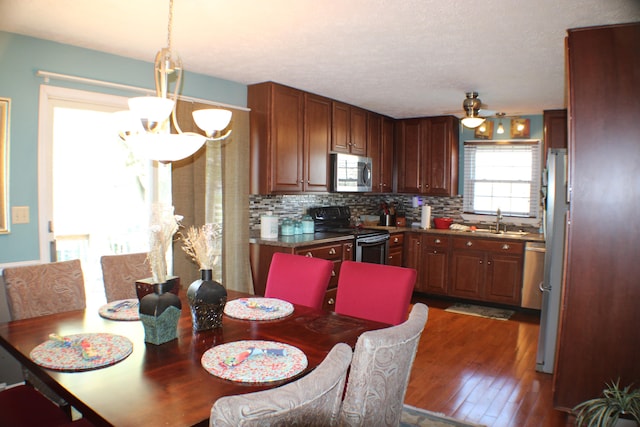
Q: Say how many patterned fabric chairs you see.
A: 4